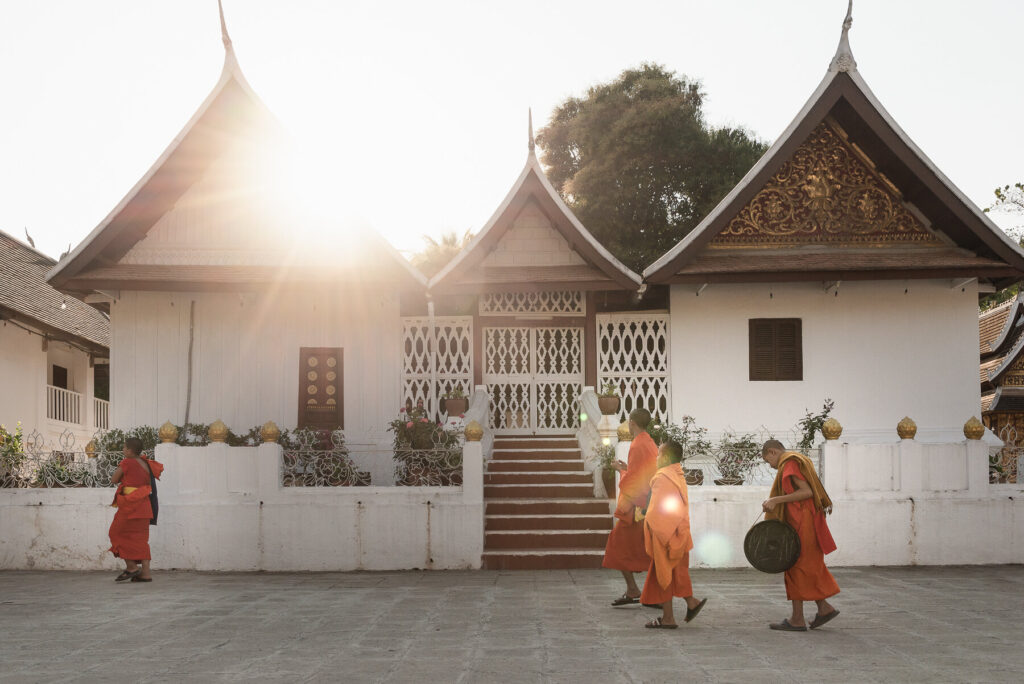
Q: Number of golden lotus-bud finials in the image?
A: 9